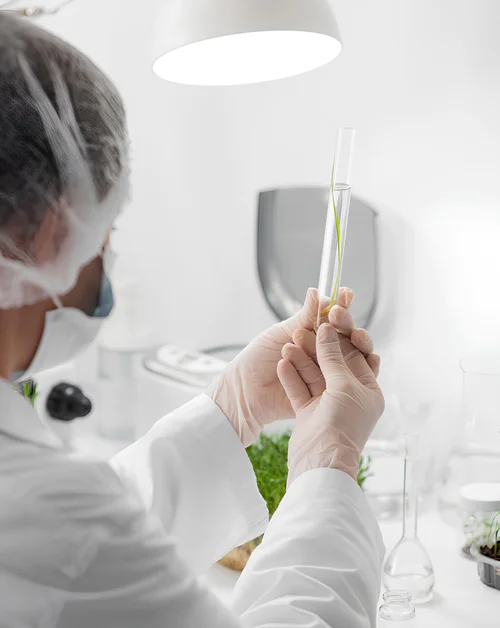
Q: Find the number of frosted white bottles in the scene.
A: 0